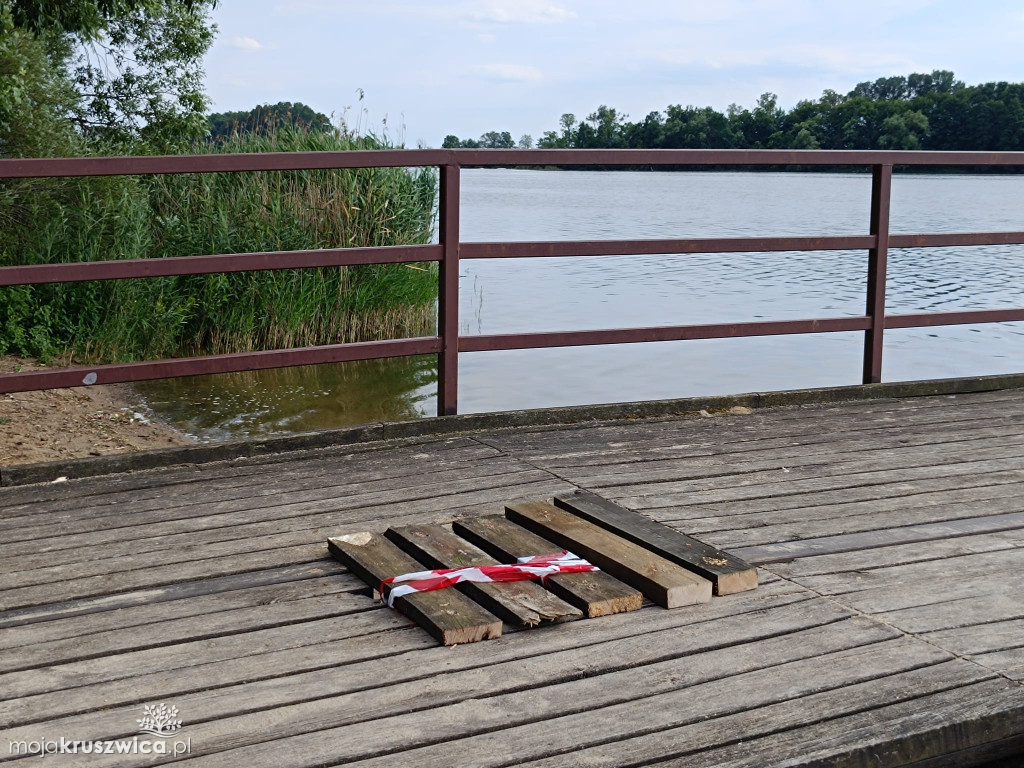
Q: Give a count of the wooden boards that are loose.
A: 5